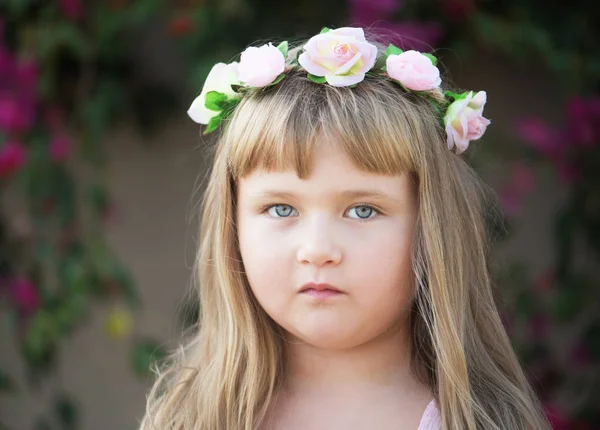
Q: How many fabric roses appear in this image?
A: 5